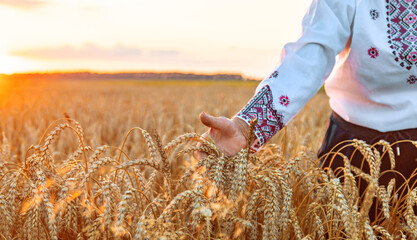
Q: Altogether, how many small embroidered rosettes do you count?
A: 5